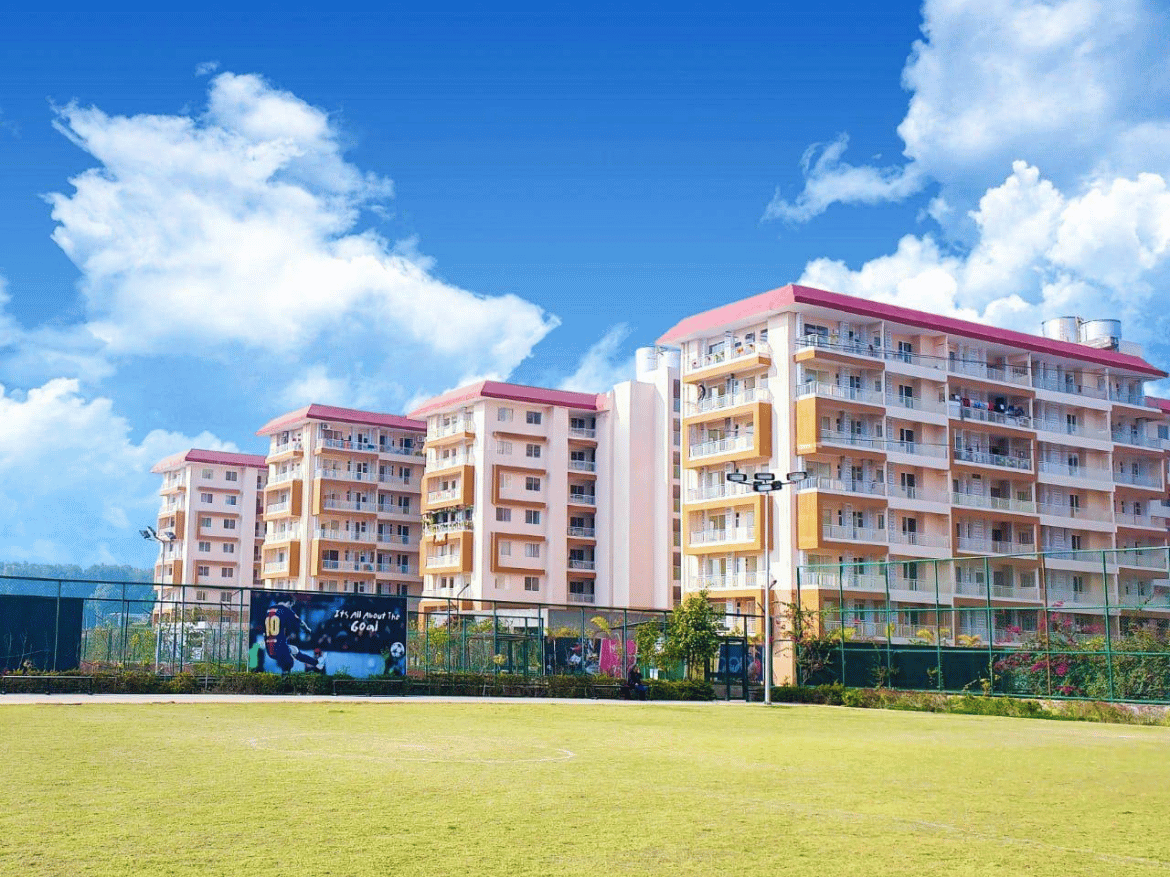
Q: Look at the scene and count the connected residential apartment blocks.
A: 4